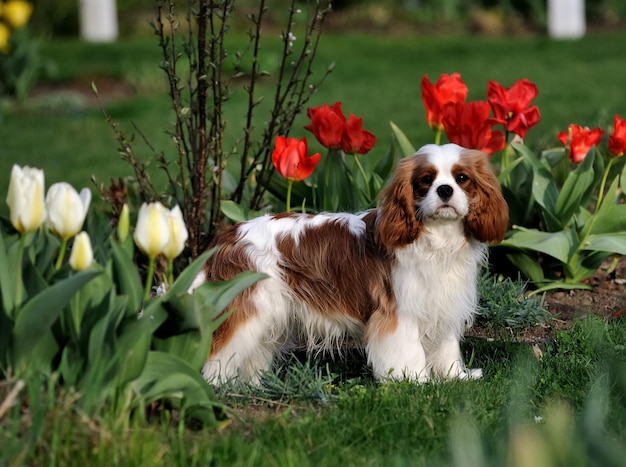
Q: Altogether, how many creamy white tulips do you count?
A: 5